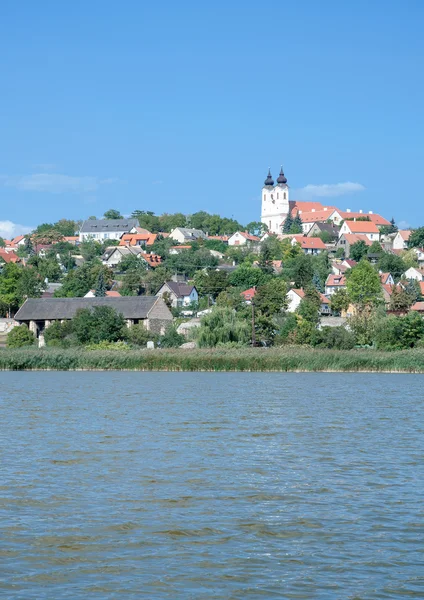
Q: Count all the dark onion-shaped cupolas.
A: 2